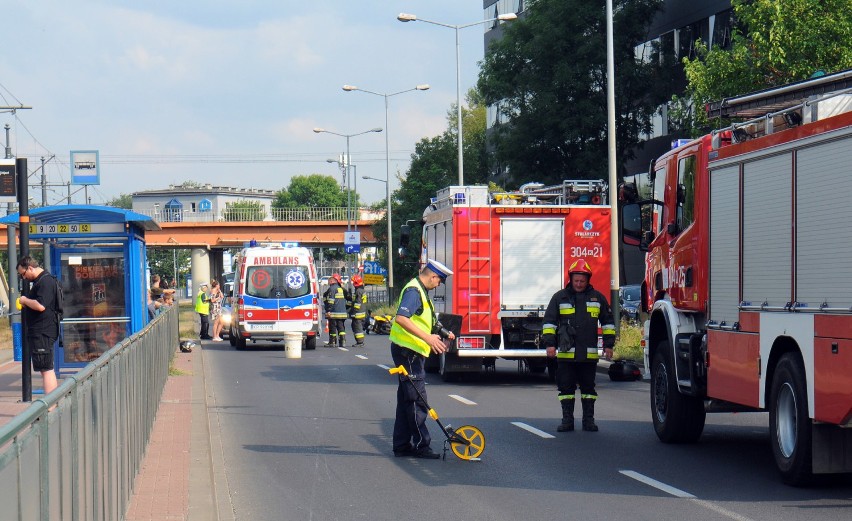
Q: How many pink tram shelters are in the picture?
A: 0